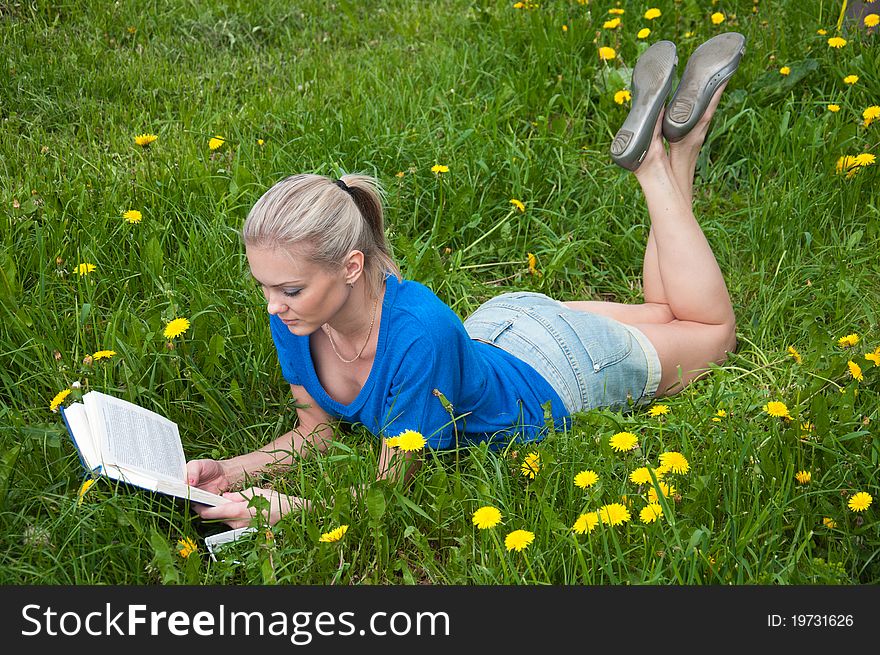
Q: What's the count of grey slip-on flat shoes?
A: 2